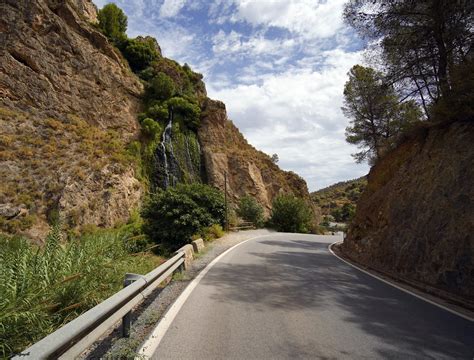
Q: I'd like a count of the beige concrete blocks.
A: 2